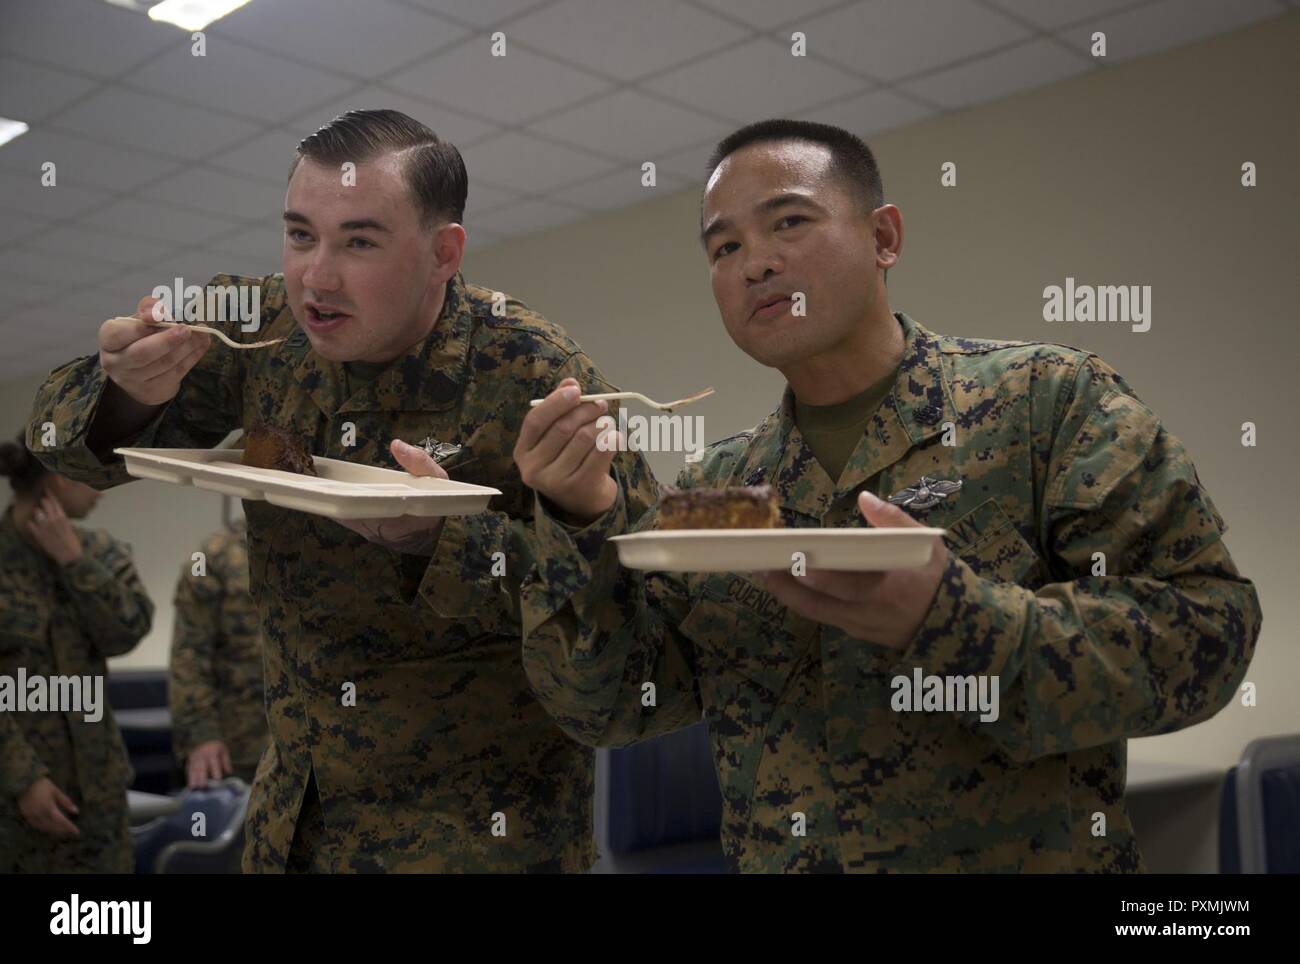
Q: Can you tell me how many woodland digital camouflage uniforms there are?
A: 4